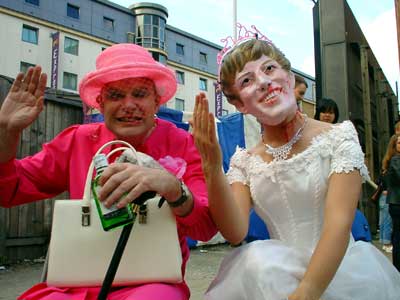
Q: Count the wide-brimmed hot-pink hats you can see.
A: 1